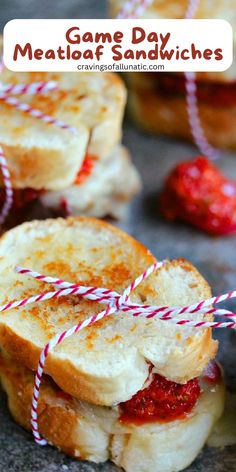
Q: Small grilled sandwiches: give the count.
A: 3